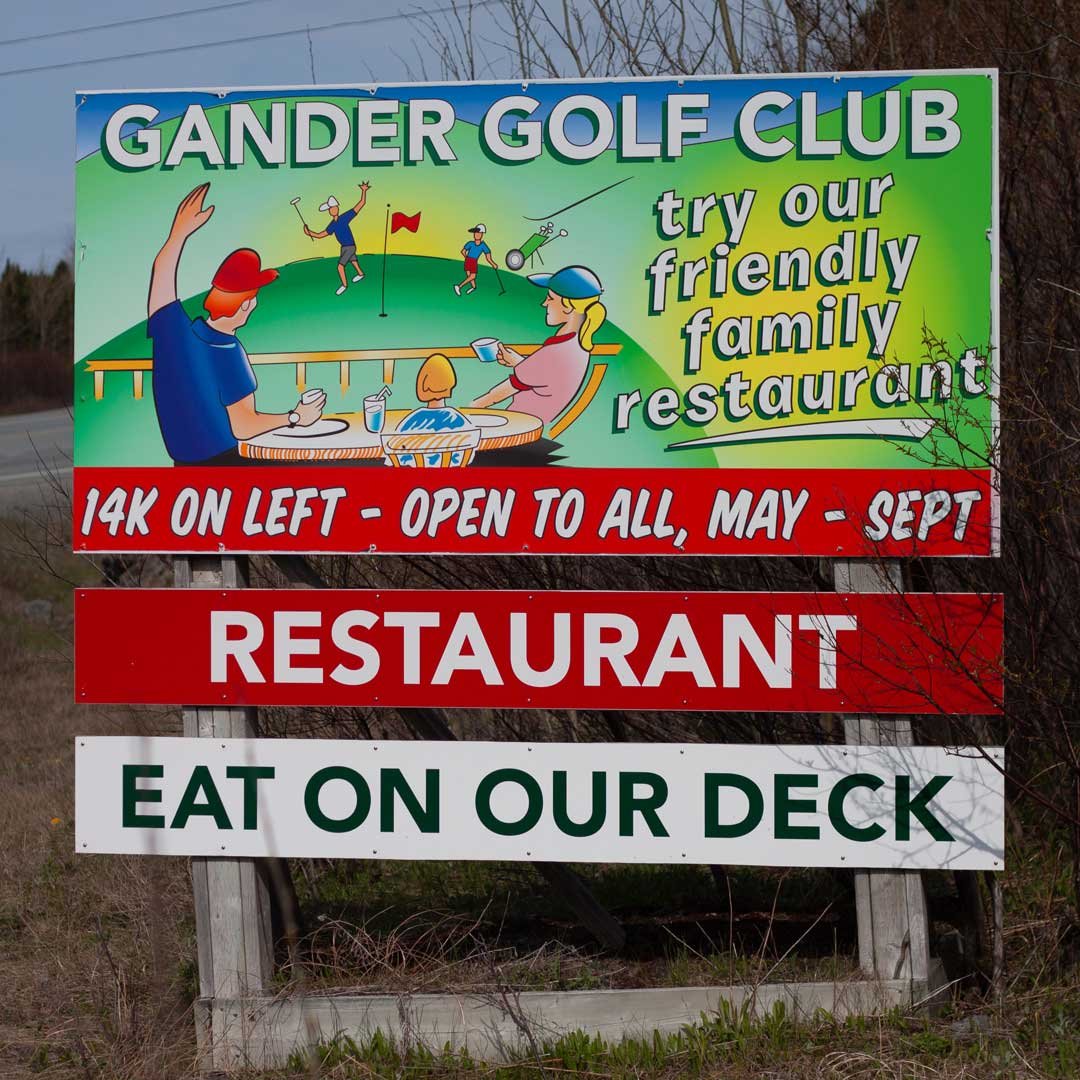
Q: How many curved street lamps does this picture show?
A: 0